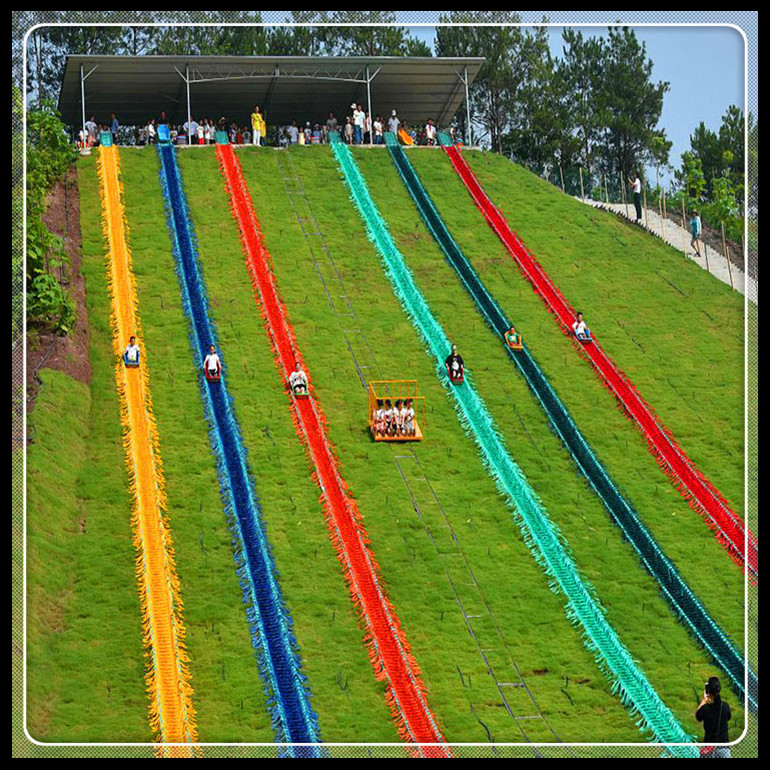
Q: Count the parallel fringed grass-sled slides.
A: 6